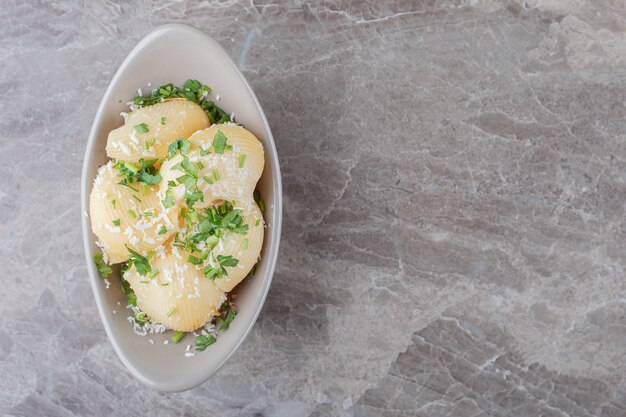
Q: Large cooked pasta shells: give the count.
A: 5